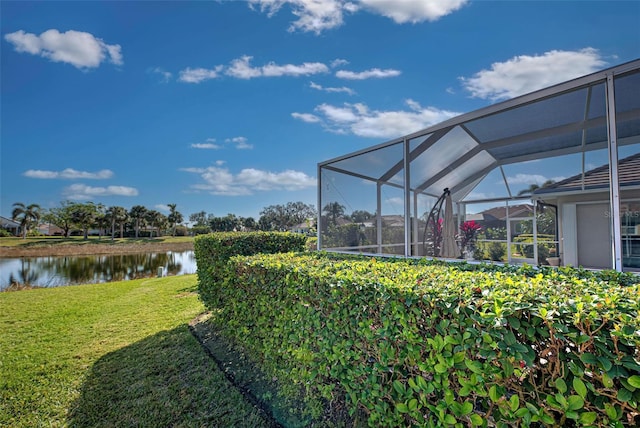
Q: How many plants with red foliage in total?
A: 2